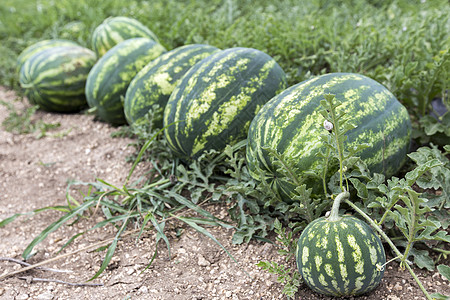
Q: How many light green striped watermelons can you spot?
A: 8